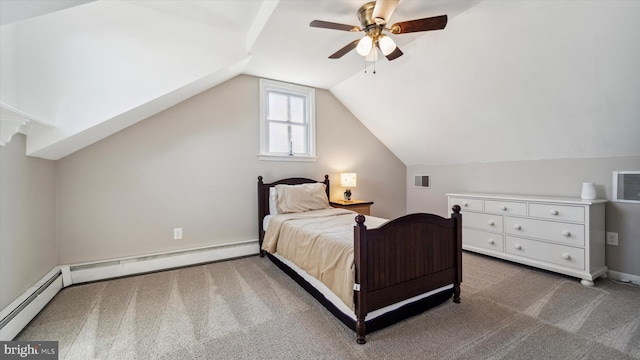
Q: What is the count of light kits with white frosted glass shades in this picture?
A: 1